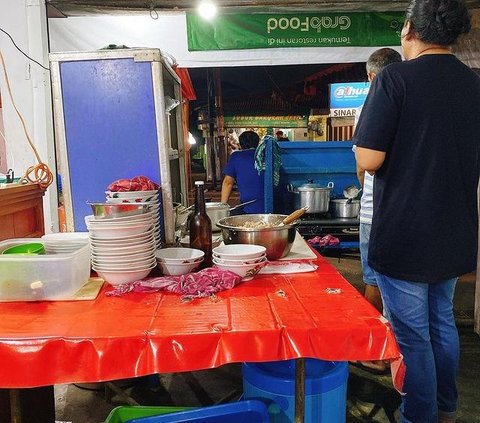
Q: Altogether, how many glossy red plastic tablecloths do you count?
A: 1